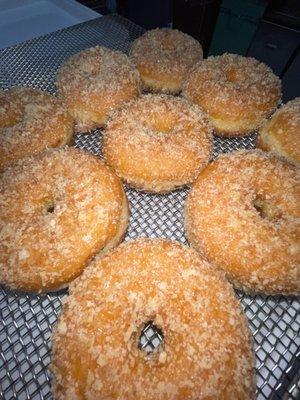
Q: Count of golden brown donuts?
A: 9